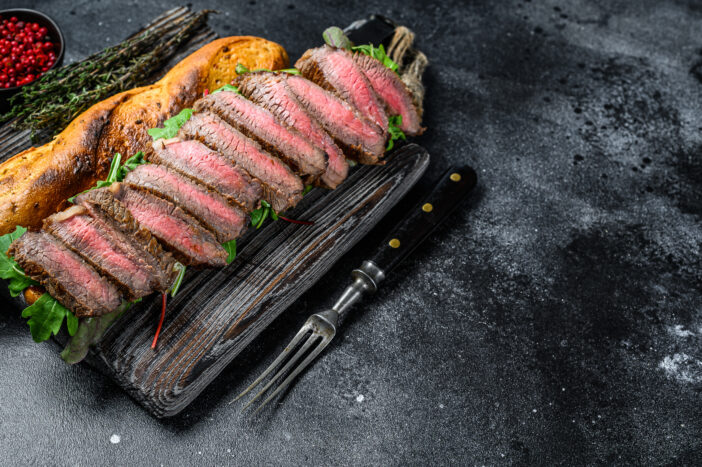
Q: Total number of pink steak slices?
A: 11